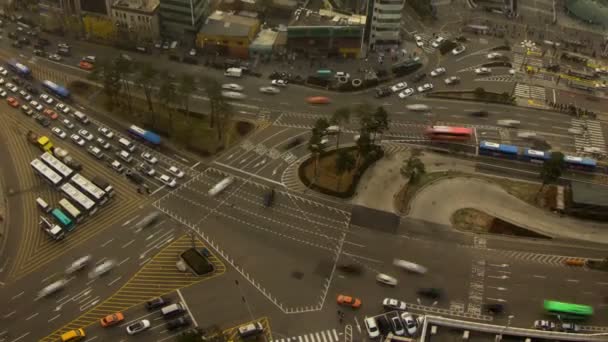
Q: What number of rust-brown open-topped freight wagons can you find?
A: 0